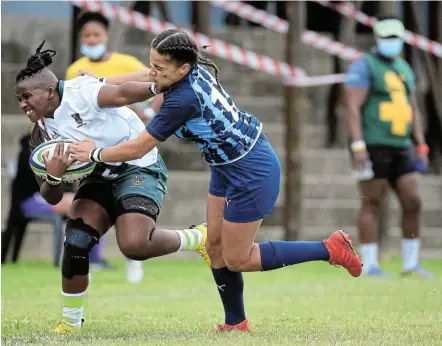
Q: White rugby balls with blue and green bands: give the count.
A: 1